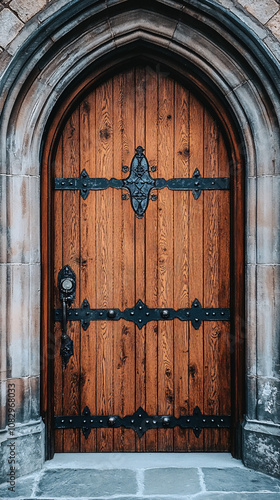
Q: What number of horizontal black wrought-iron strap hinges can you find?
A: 3